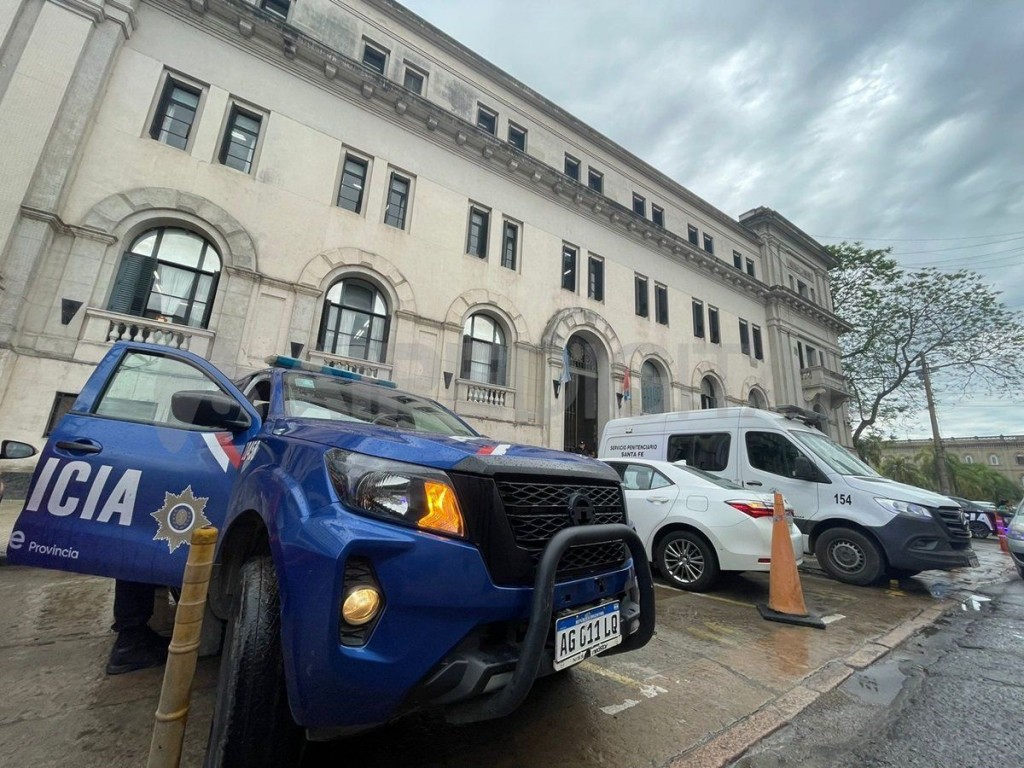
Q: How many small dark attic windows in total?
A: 13